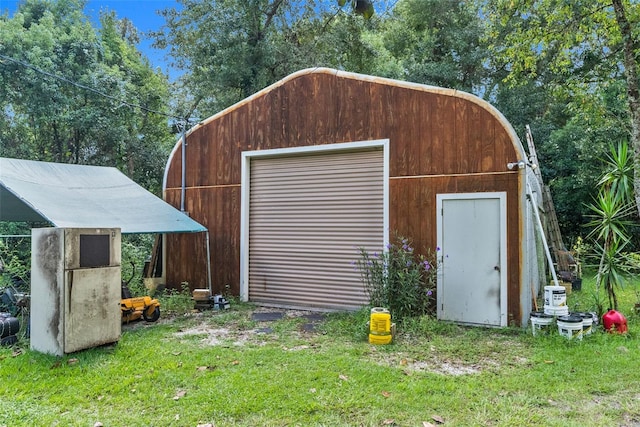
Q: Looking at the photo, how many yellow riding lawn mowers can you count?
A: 1